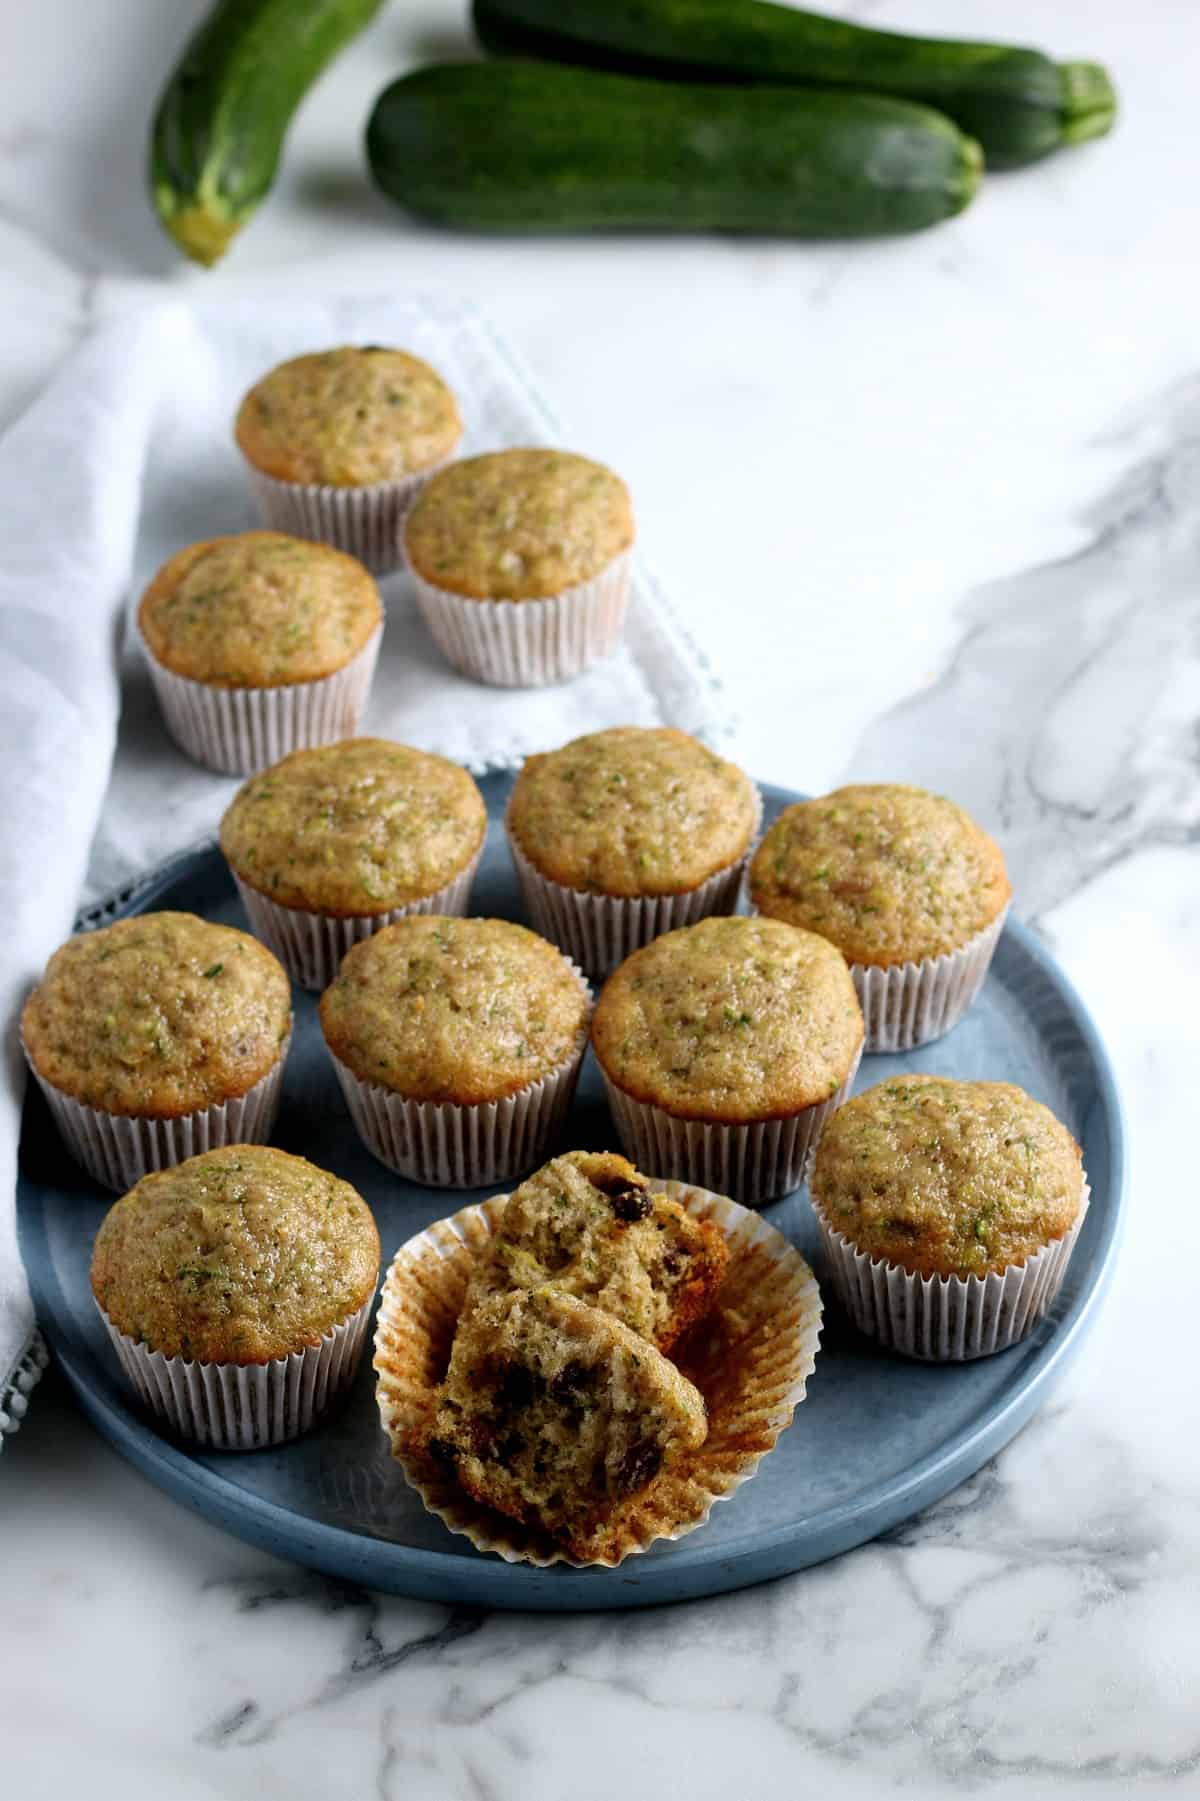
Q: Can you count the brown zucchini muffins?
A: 12